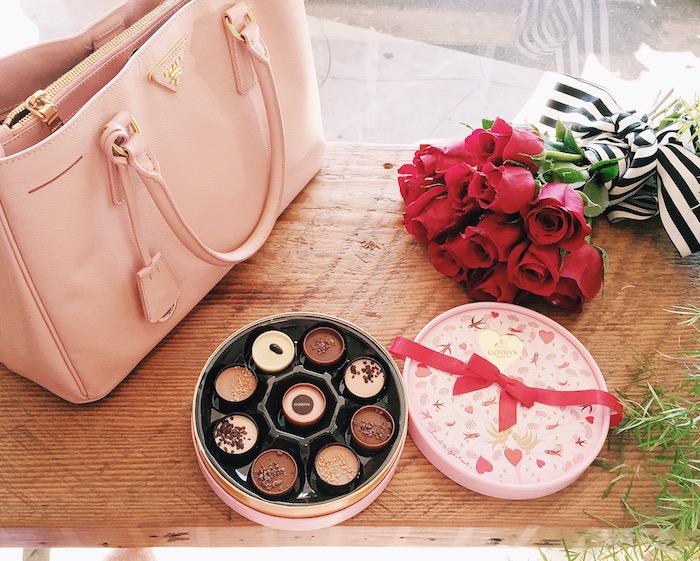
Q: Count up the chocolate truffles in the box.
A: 9